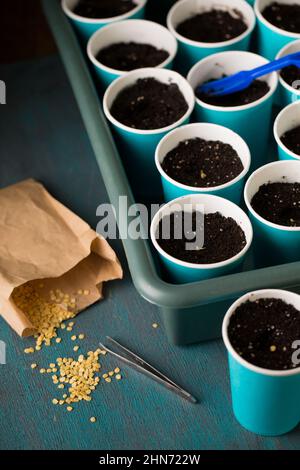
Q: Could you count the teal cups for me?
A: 12